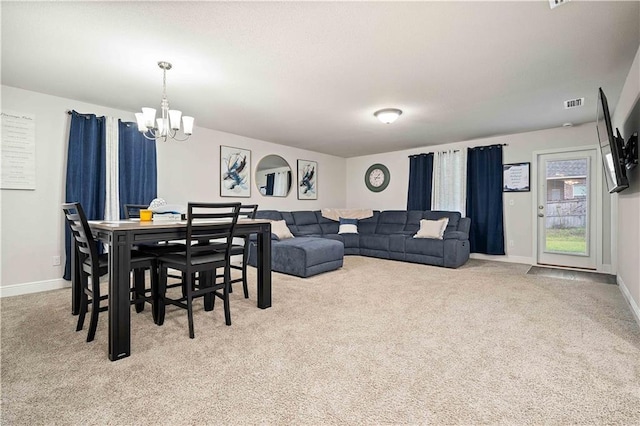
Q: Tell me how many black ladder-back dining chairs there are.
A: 4